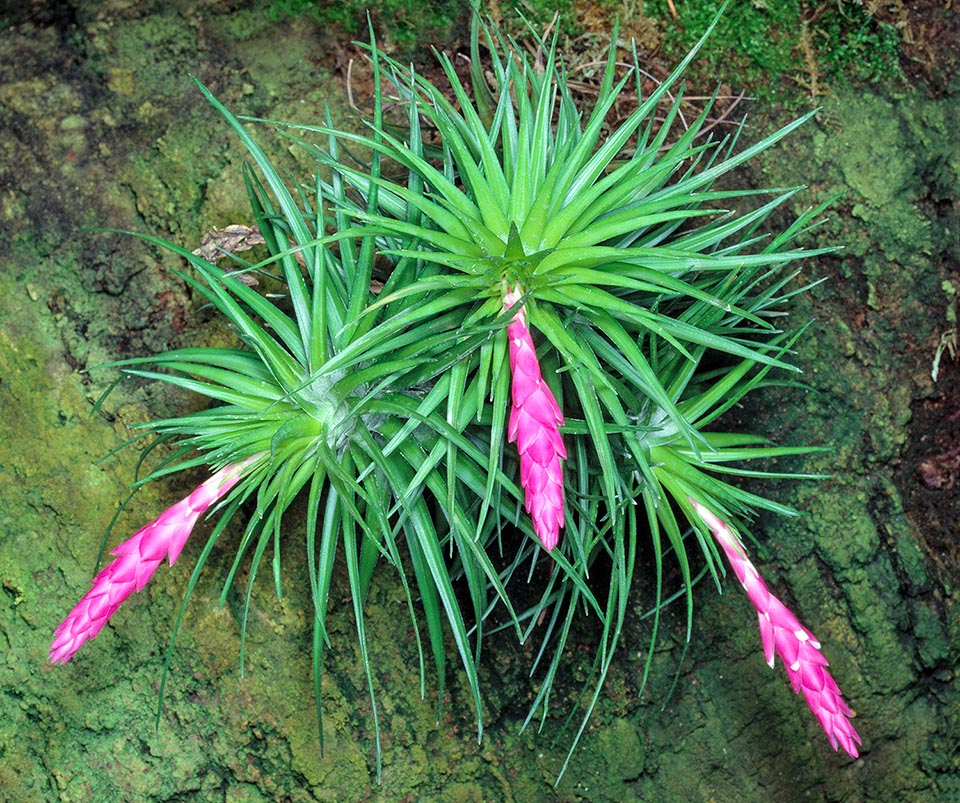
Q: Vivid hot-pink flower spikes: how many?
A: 3